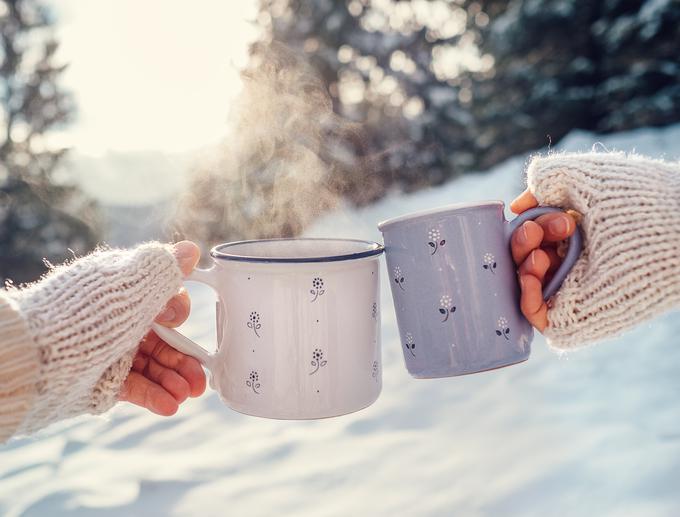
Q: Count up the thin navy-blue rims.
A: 1